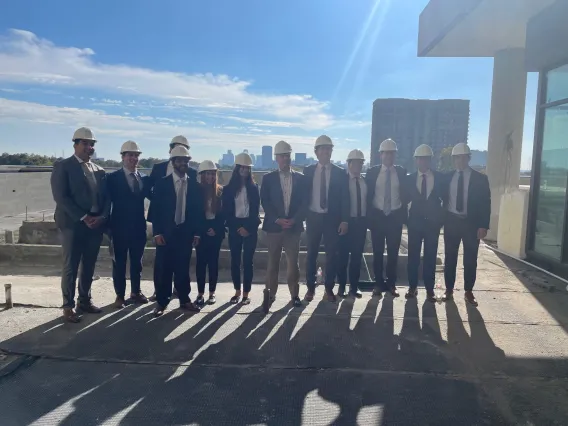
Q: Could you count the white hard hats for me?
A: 12